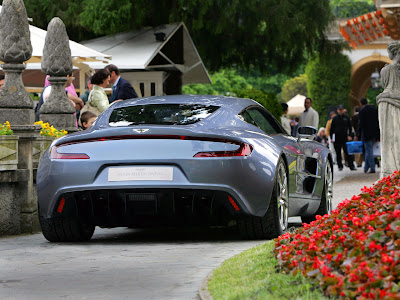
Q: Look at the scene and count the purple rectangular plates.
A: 0